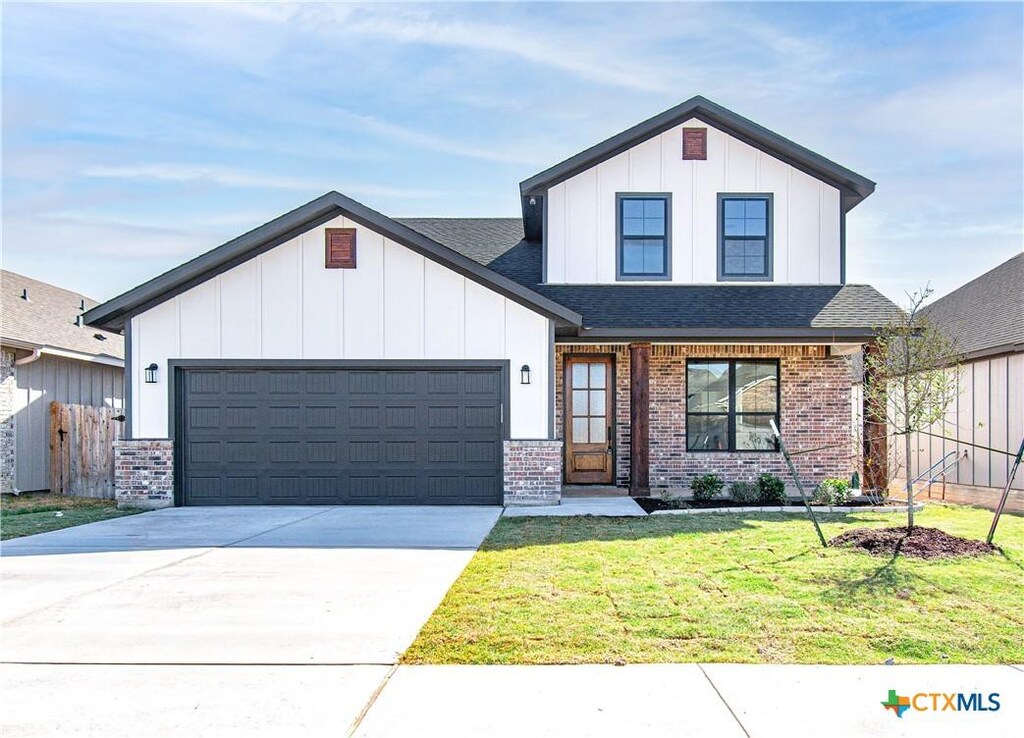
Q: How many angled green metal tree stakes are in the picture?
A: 2